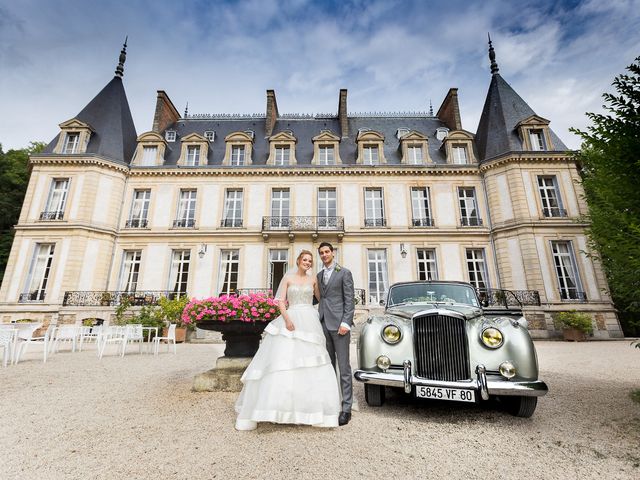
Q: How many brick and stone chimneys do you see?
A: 4